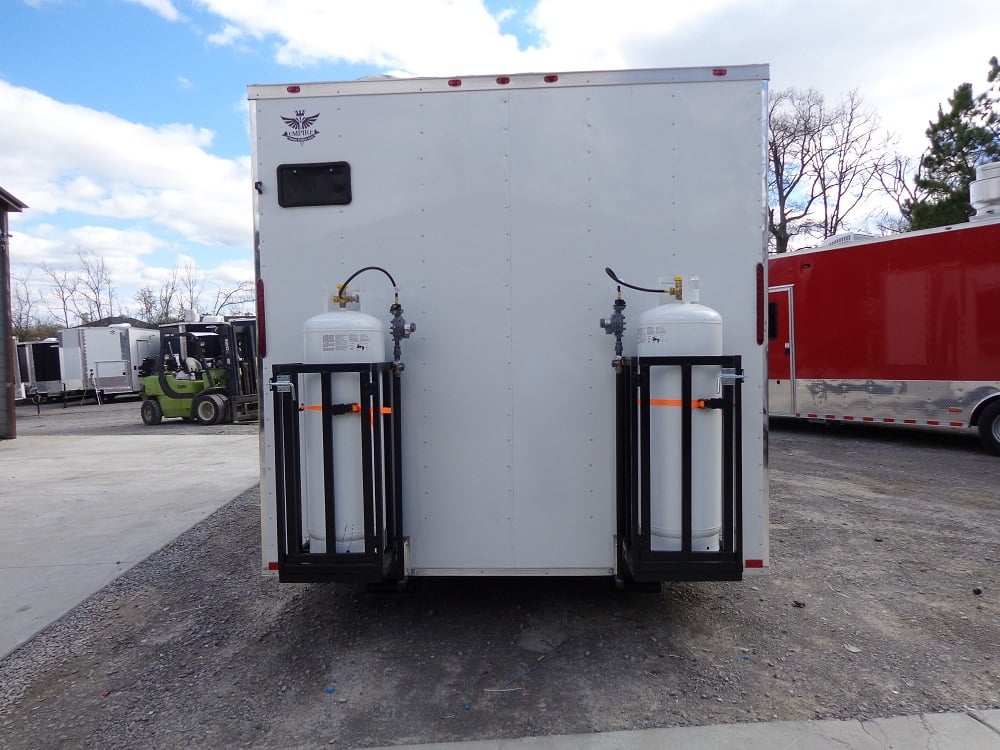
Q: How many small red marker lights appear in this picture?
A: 5